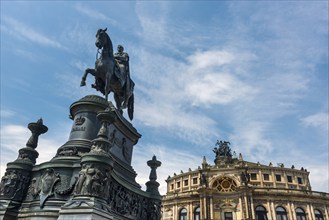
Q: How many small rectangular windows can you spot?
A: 9